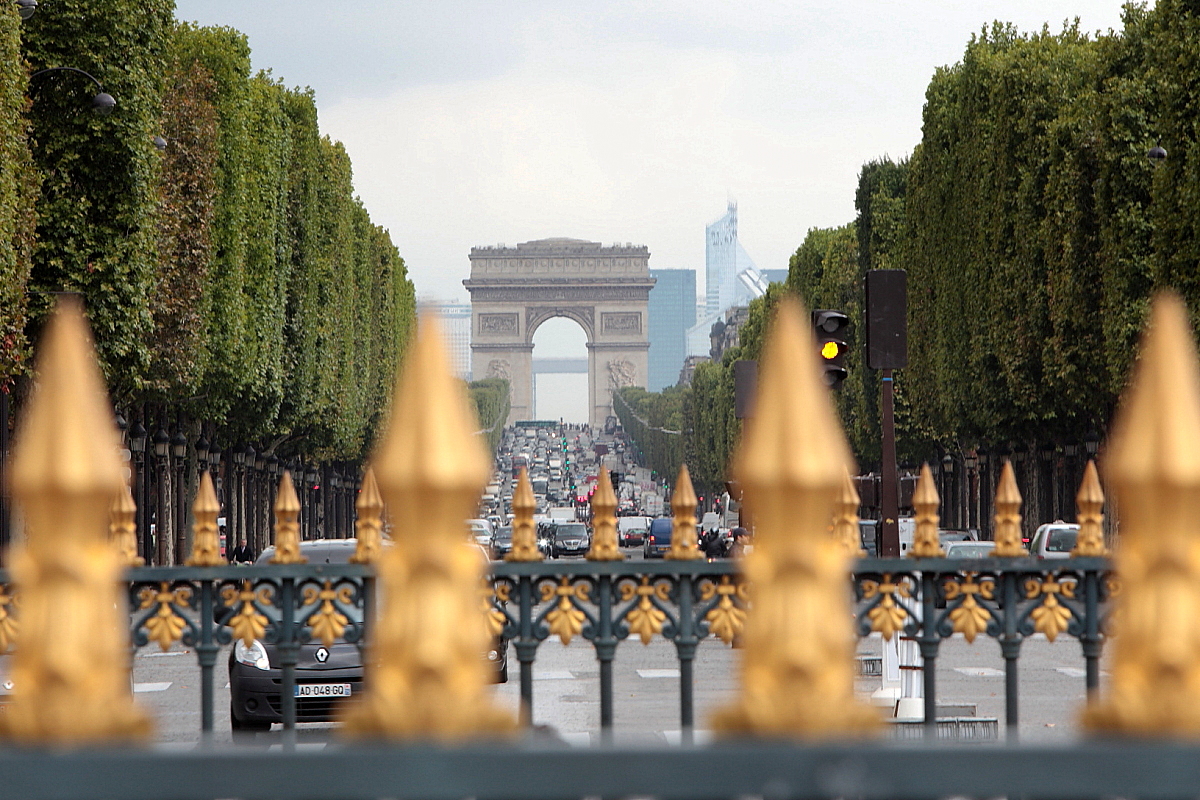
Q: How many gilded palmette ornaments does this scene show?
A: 11